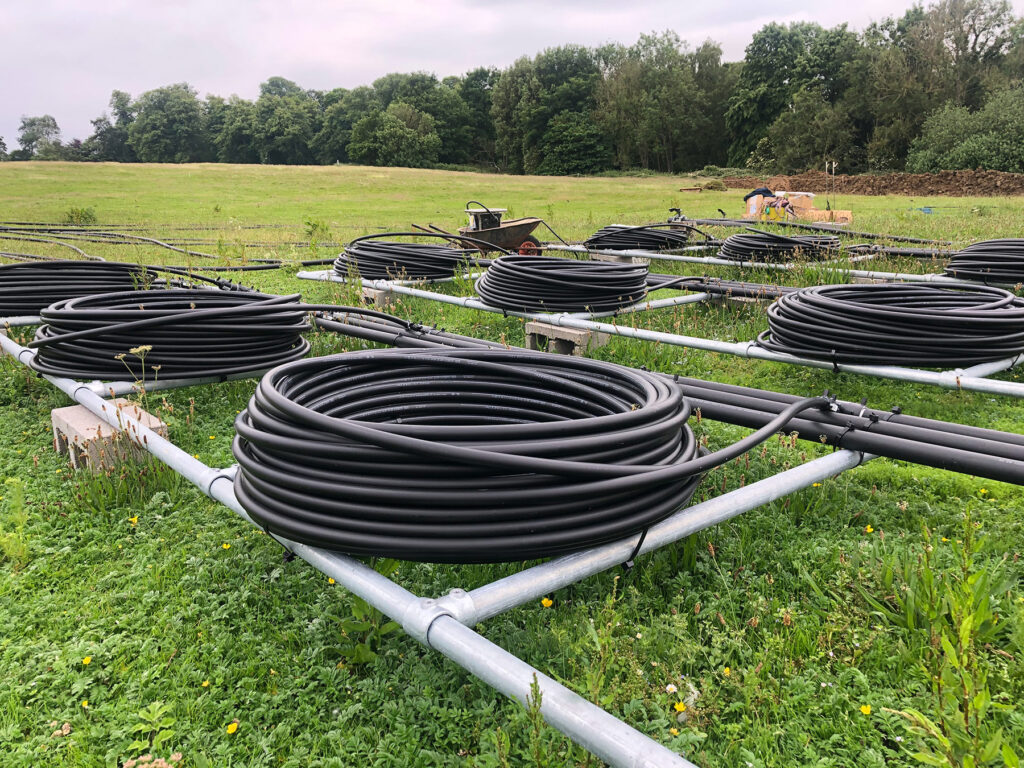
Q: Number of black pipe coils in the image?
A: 9